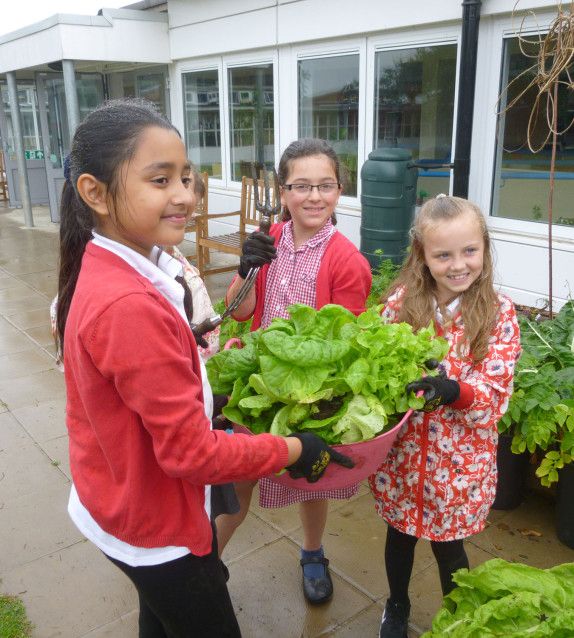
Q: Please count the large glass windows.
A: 5